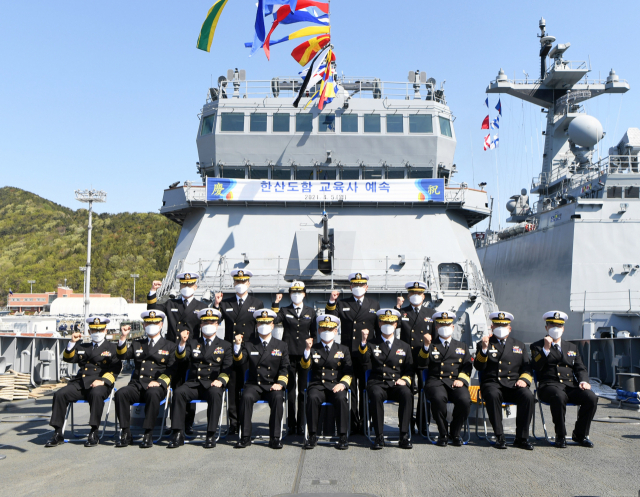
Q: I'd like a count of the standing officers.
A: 5